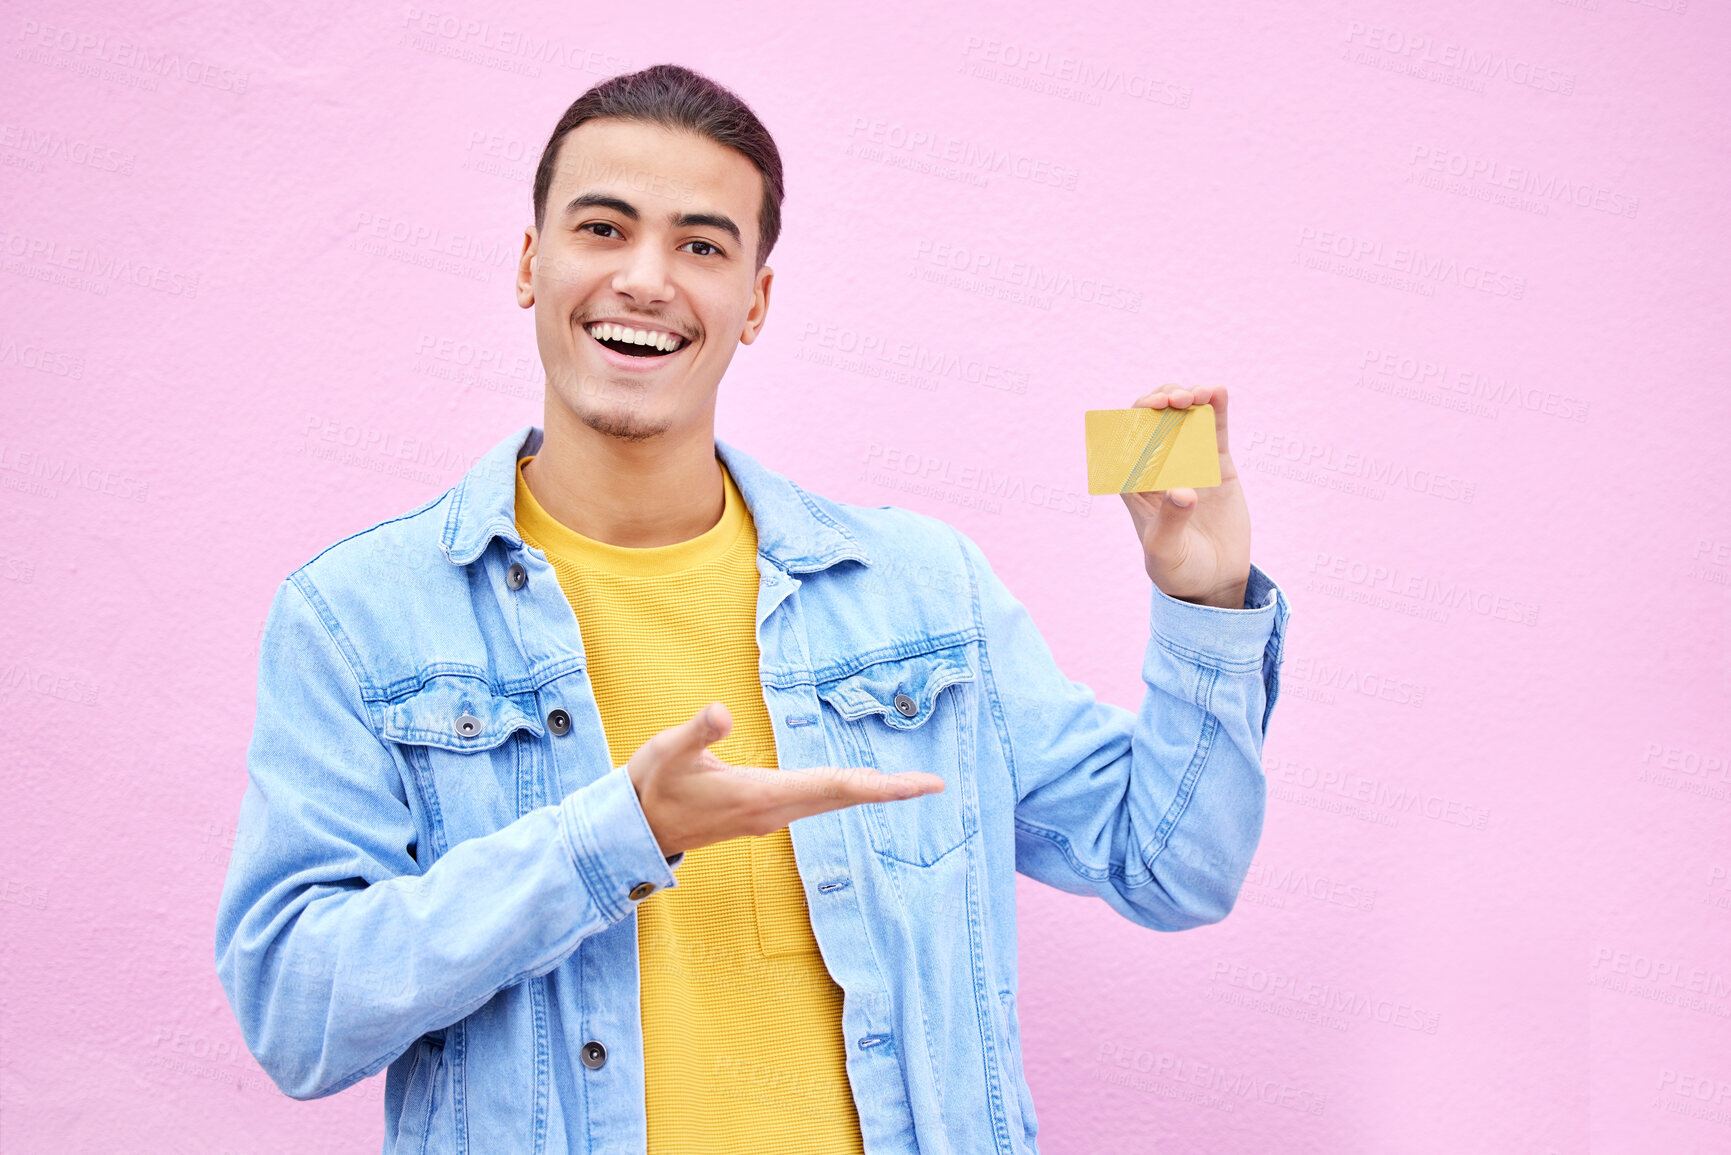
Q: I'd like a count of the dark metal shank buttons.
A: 6